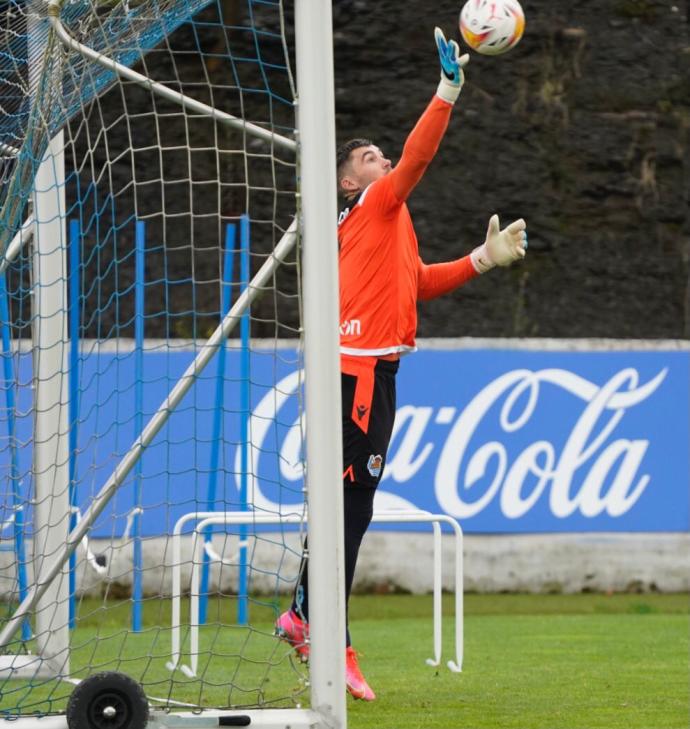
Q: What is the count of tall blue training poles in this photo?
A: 5